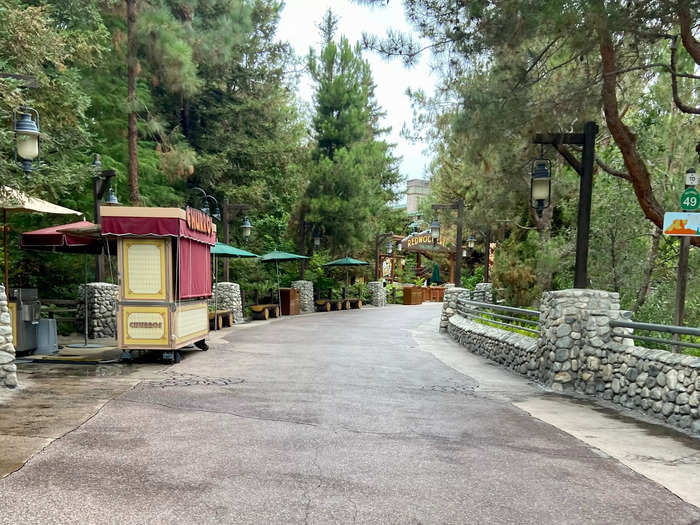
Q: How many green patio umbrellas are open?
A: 3